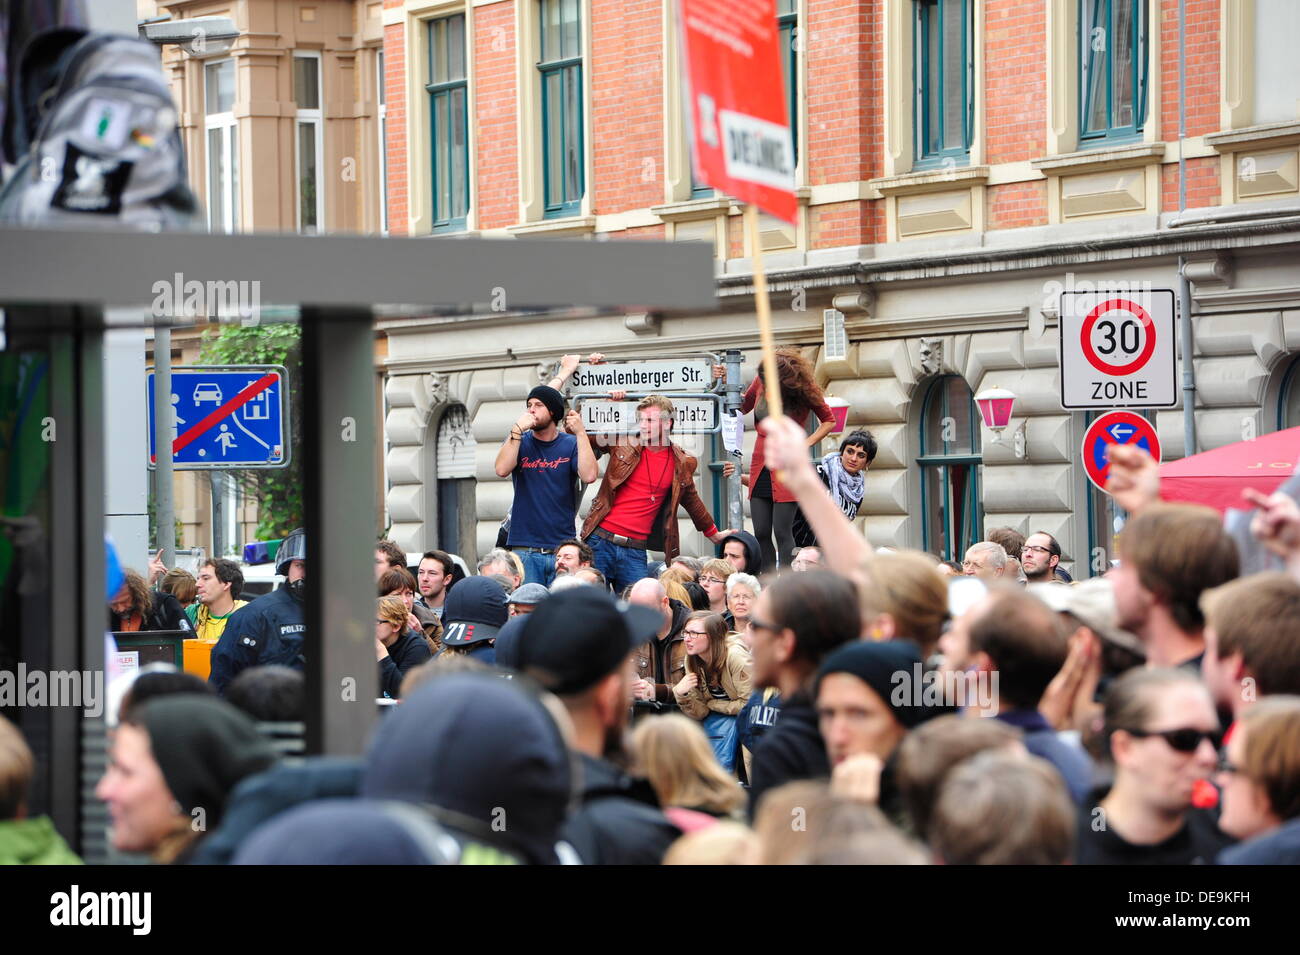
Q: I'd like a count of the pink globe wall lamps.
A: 2